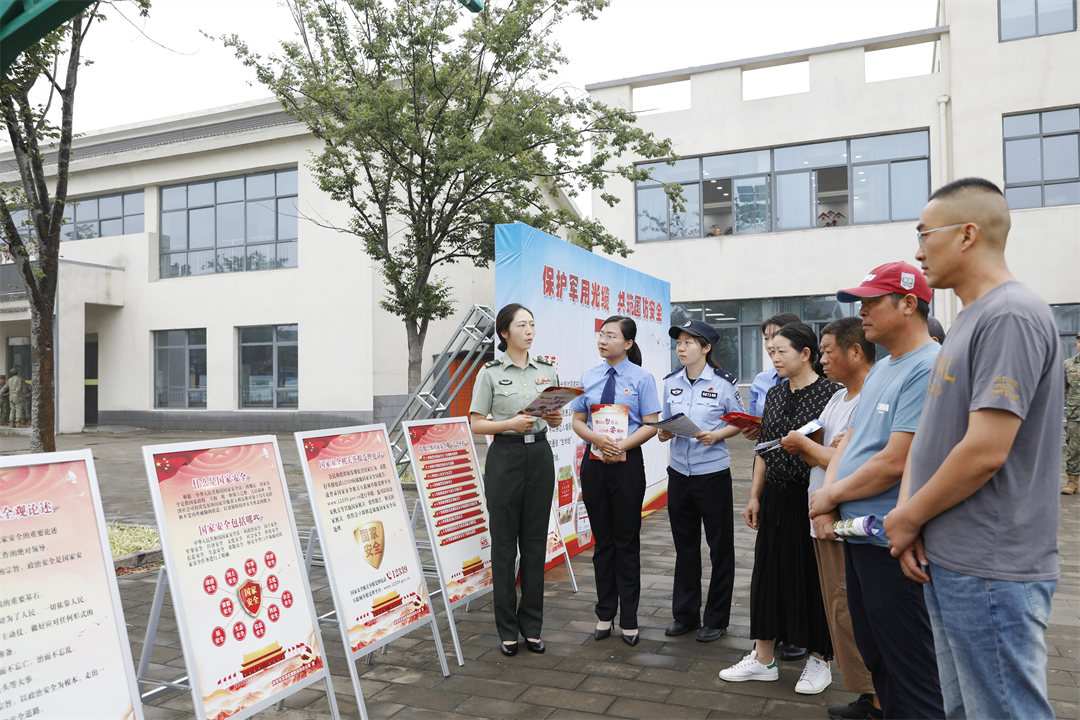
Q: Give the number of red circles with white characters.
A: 11